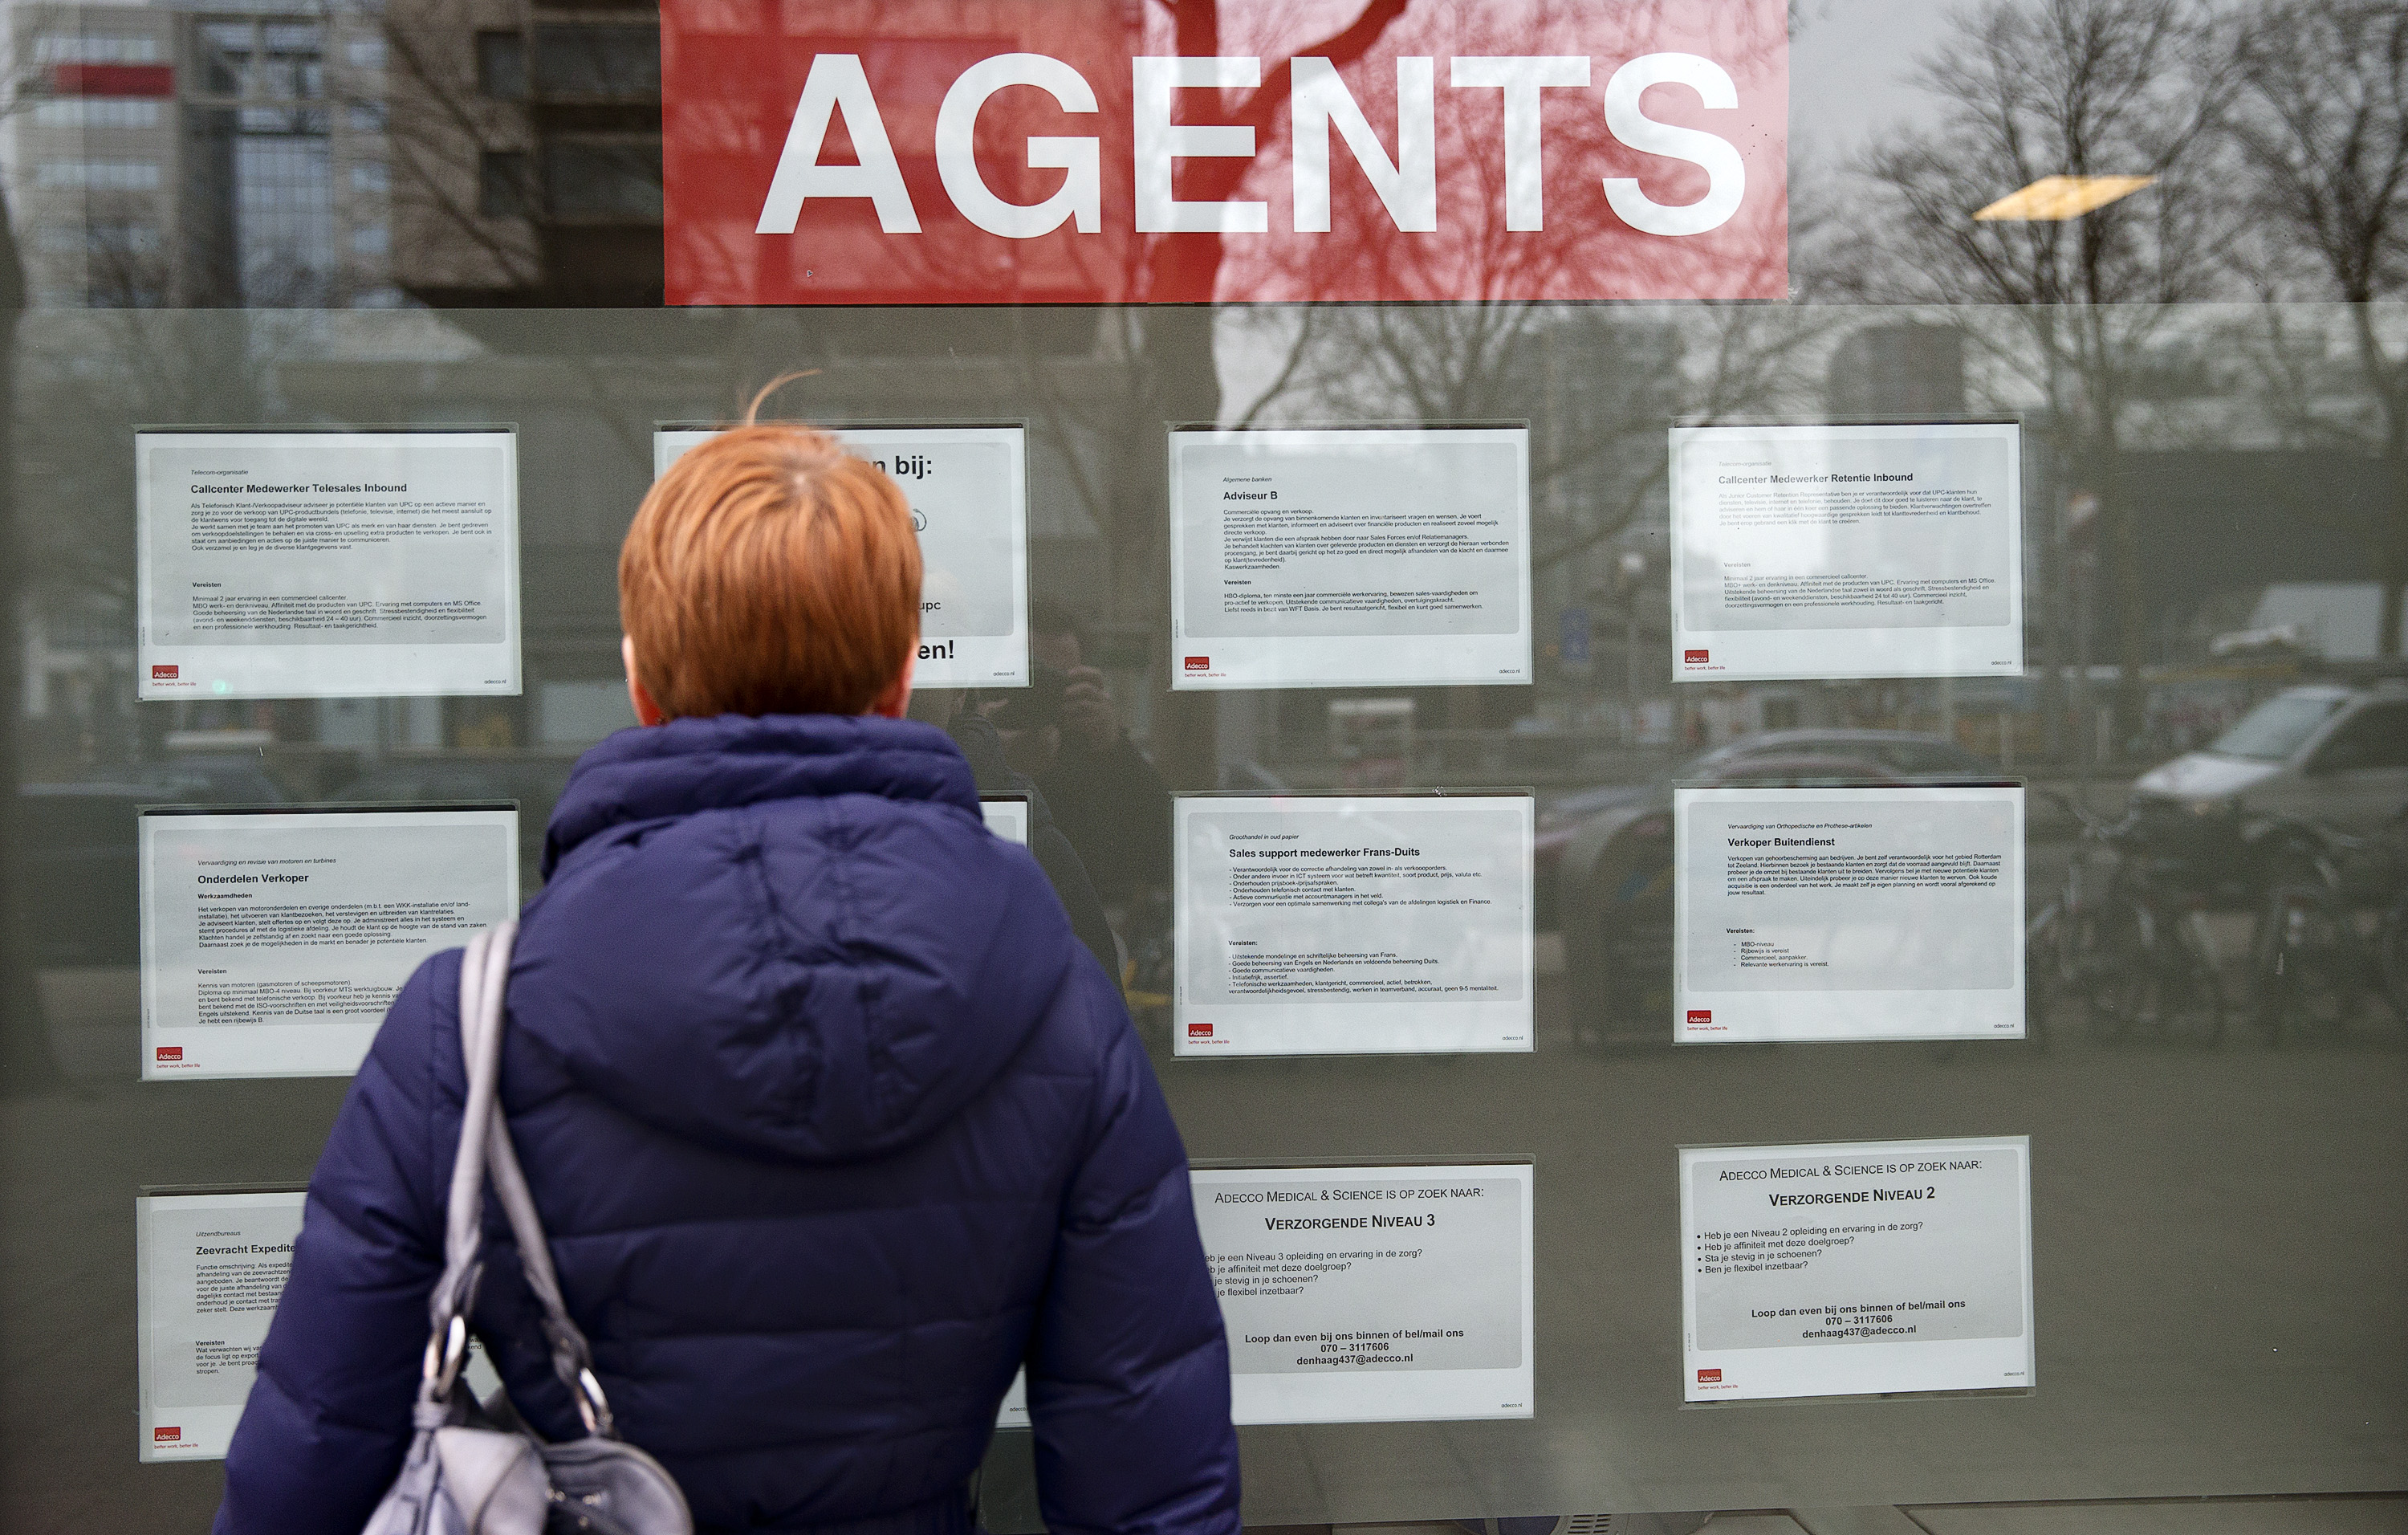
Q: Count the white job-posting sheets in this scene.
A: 12